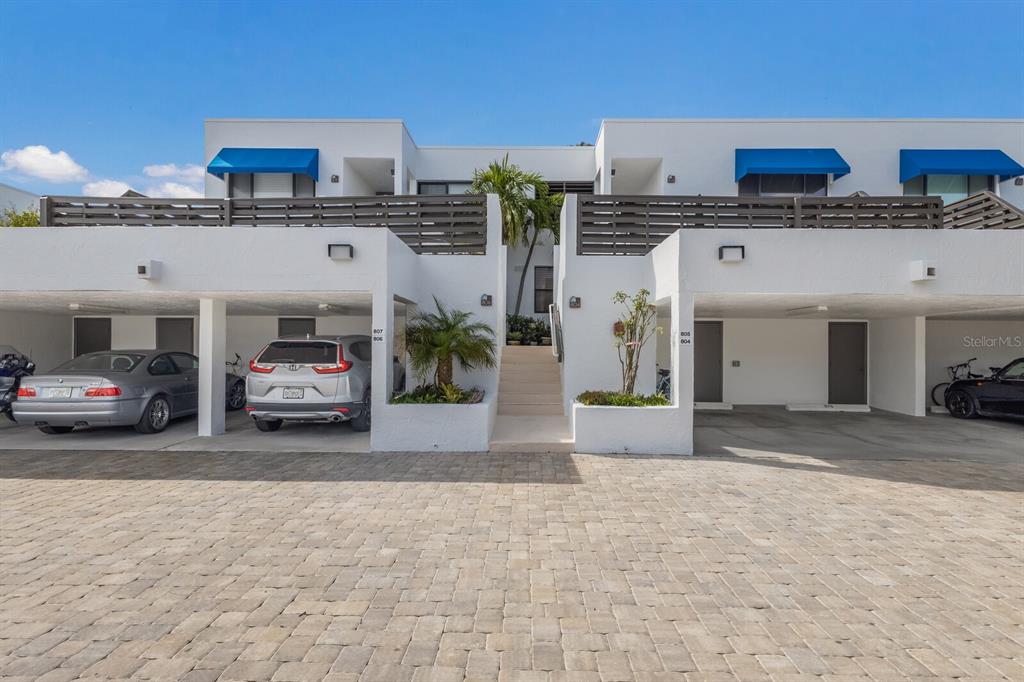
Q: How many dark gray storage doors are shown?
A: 5